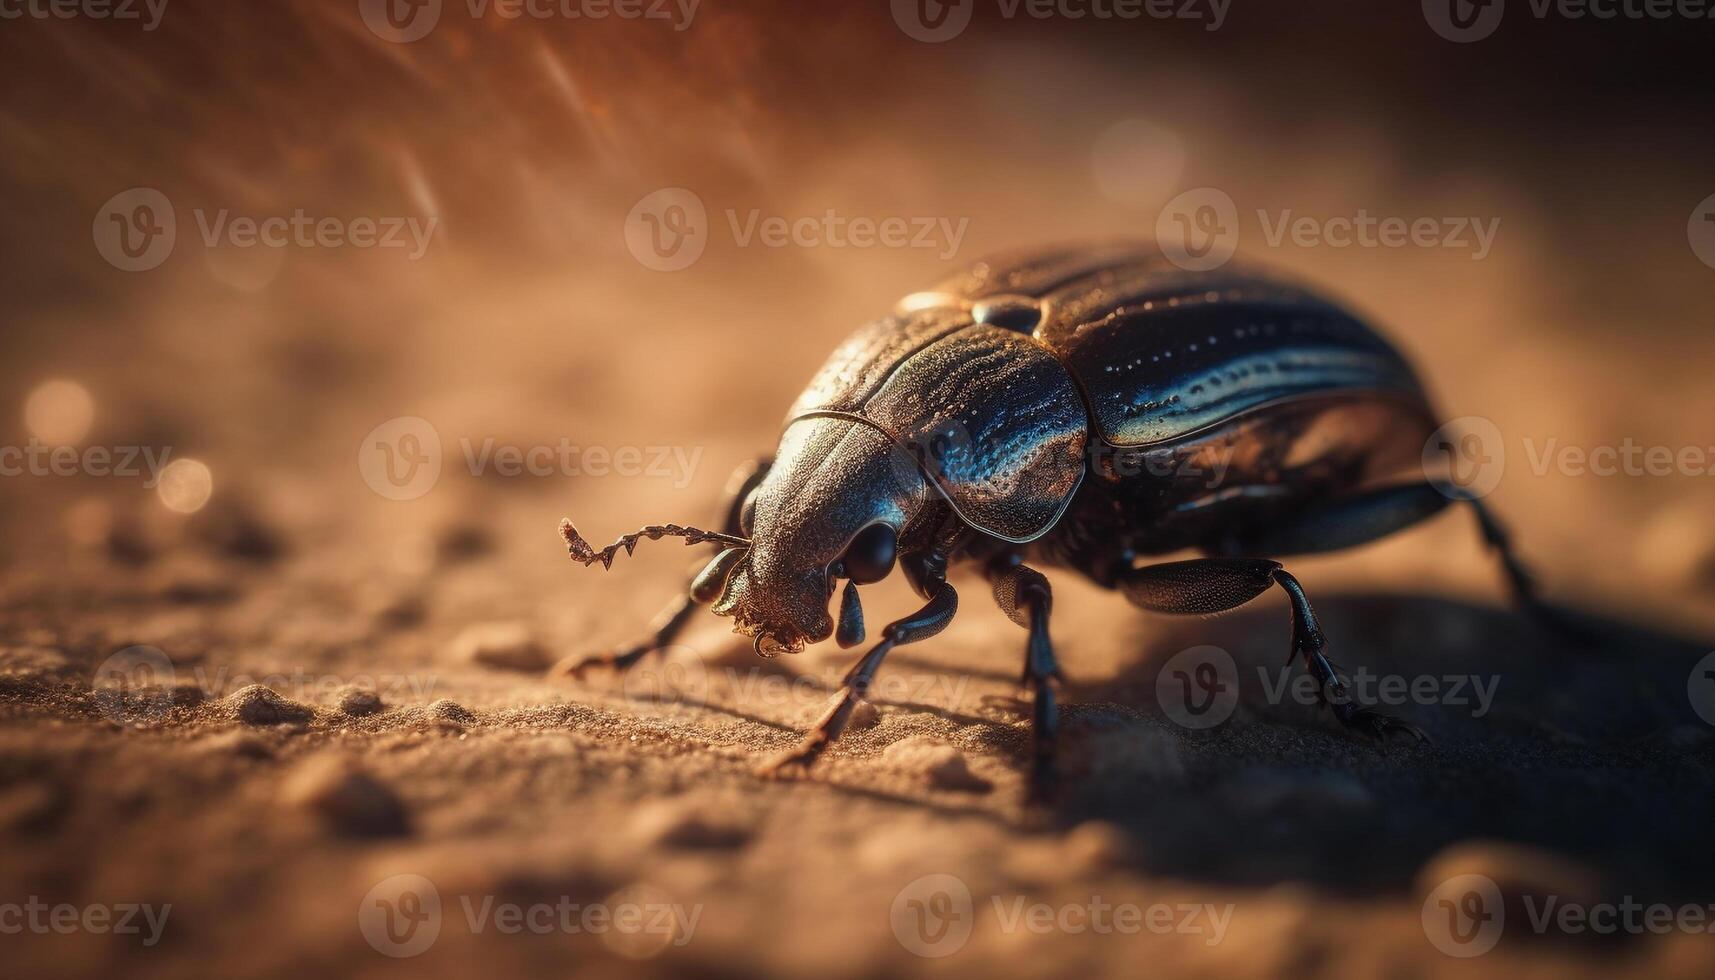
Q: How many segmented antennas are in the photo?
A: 1